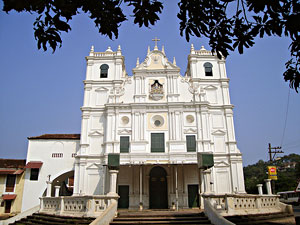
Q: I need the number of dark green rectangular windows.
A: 3